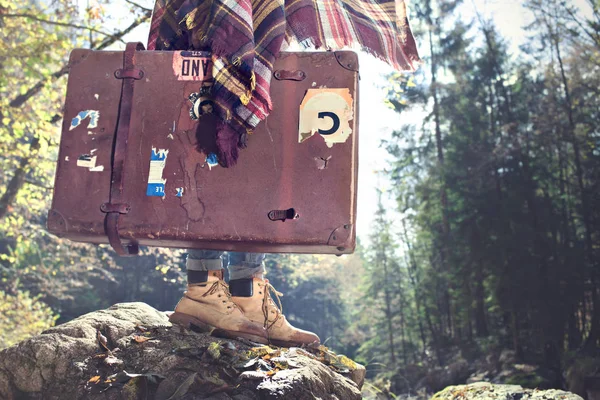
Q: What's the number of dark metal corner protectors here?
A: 4